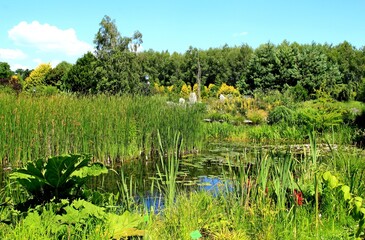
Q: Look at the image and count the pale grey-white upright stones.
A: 3